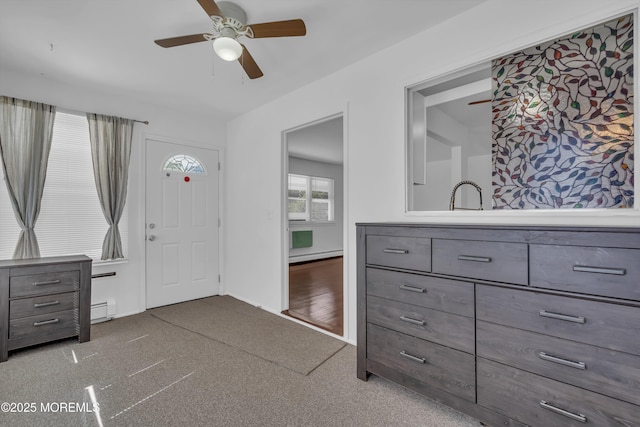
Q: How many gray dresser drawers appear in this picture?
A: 12